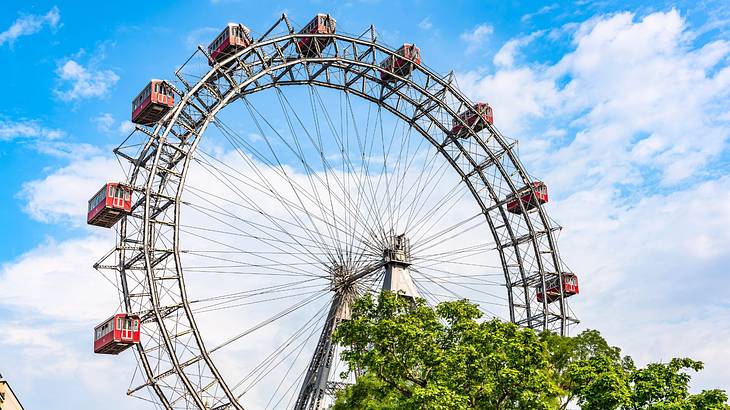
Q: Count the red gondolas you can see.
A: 9